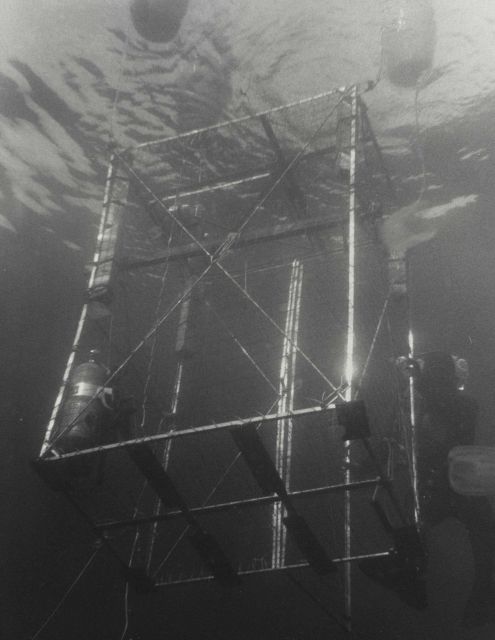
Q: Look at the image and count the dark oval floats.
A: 2